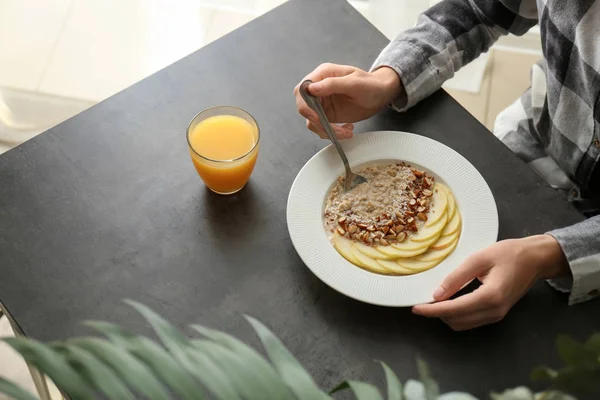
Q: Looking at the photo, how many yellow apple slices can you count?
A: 13